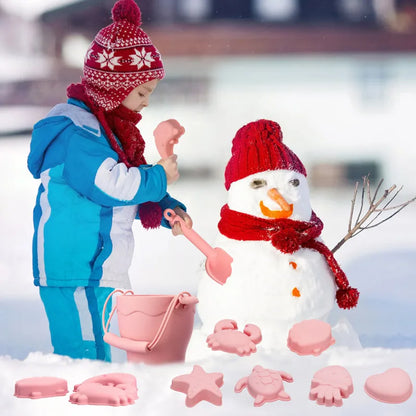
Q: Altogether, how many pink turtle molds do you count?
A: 1